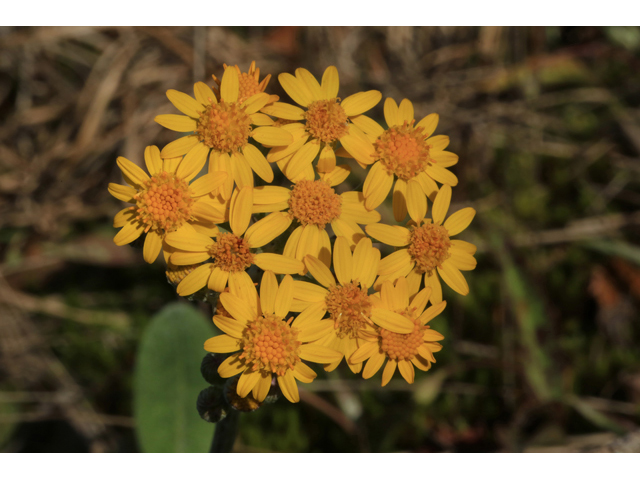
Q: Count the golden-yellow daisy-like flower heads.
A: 11